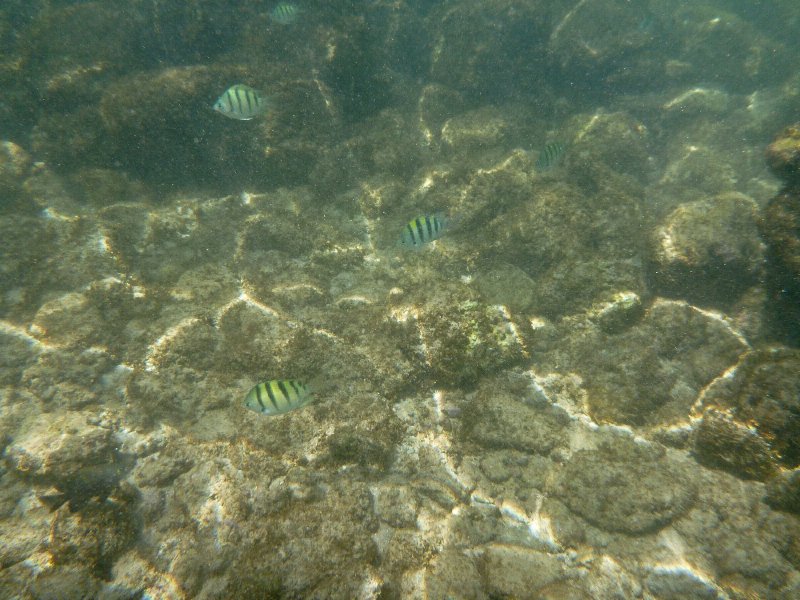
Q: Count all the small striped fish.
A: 5